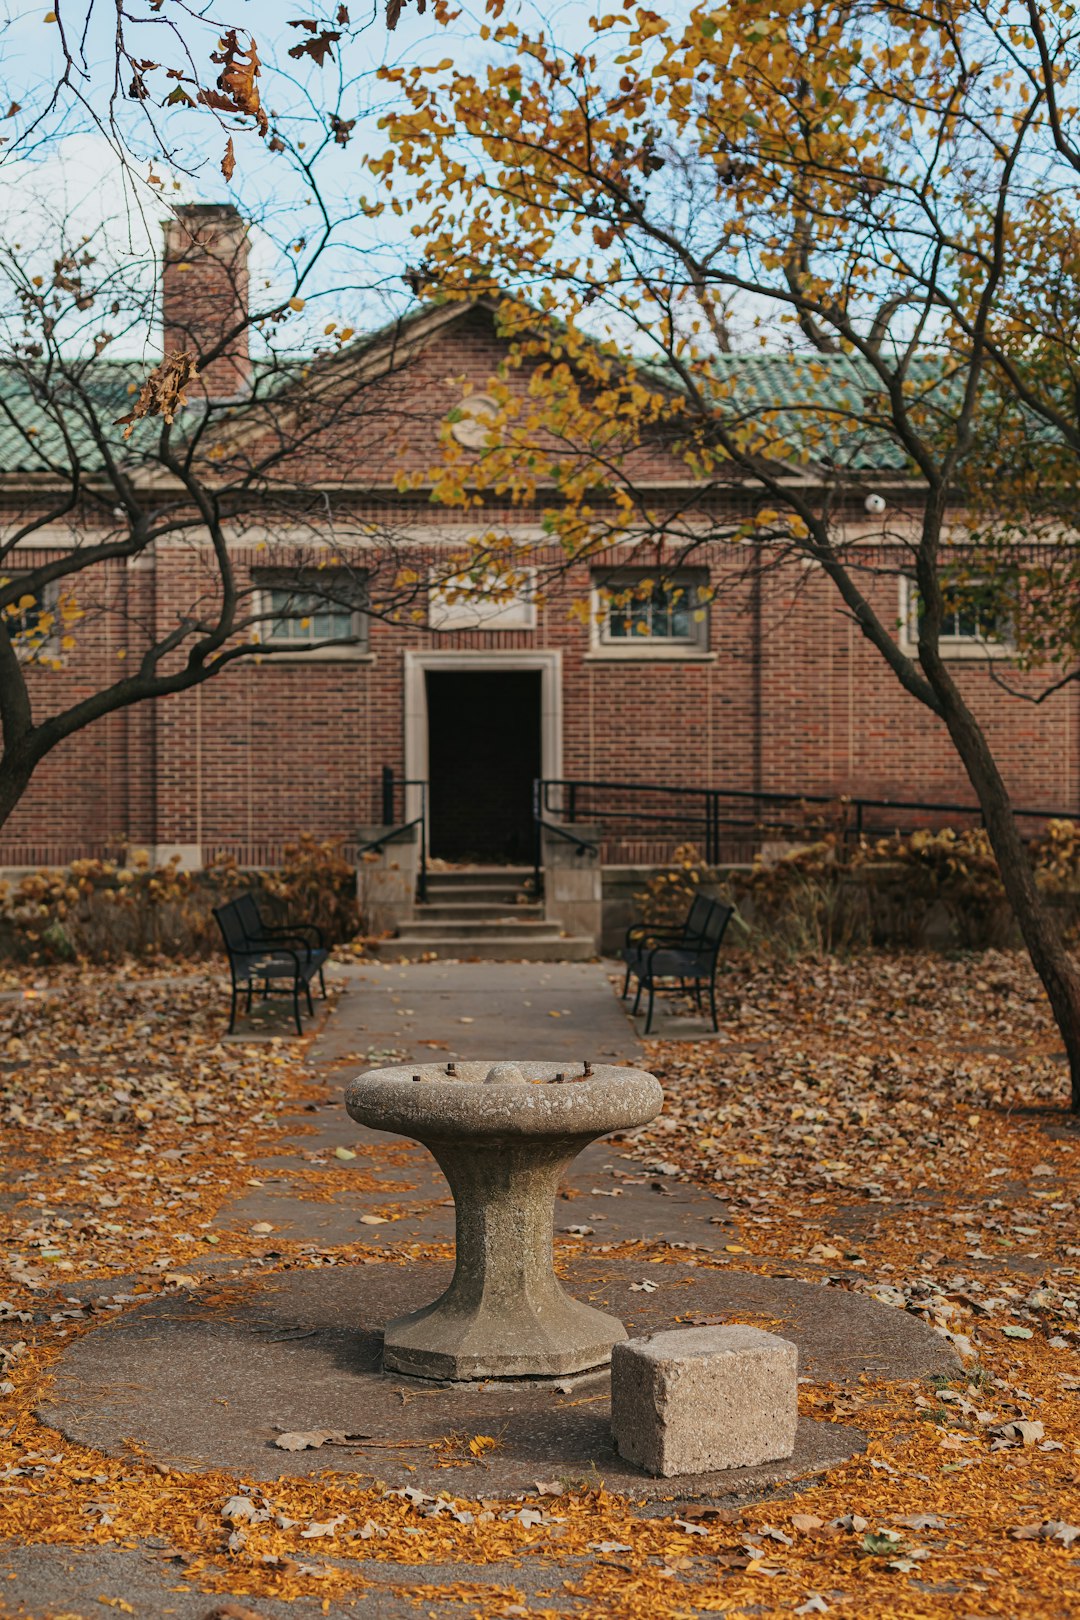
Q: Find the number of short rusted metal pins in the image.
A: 4